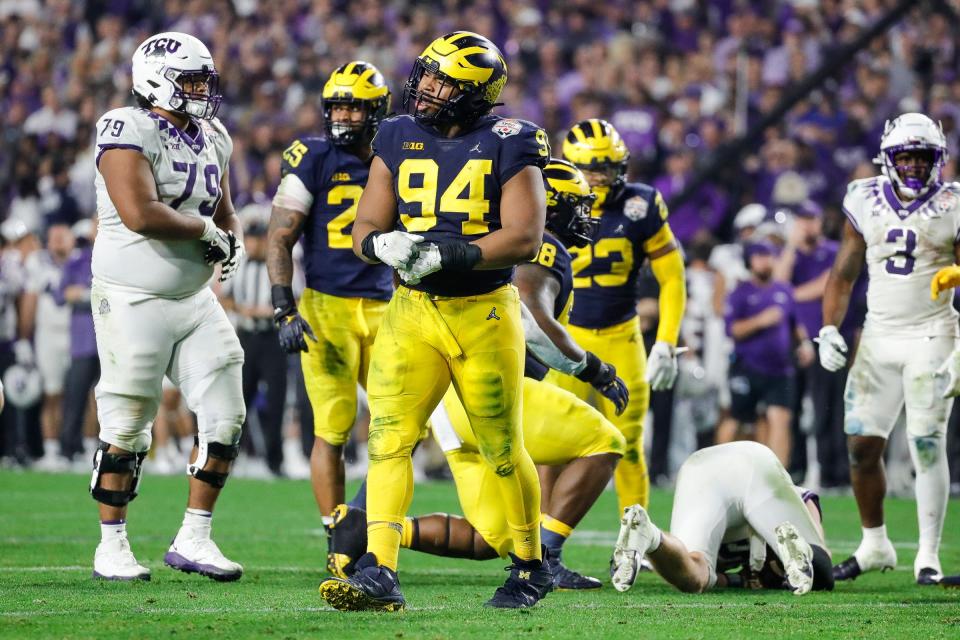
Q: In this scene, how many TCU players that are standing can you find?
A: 2